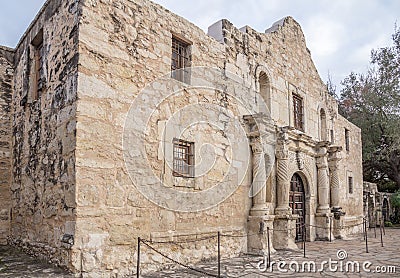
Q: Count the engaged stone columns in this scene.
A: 4